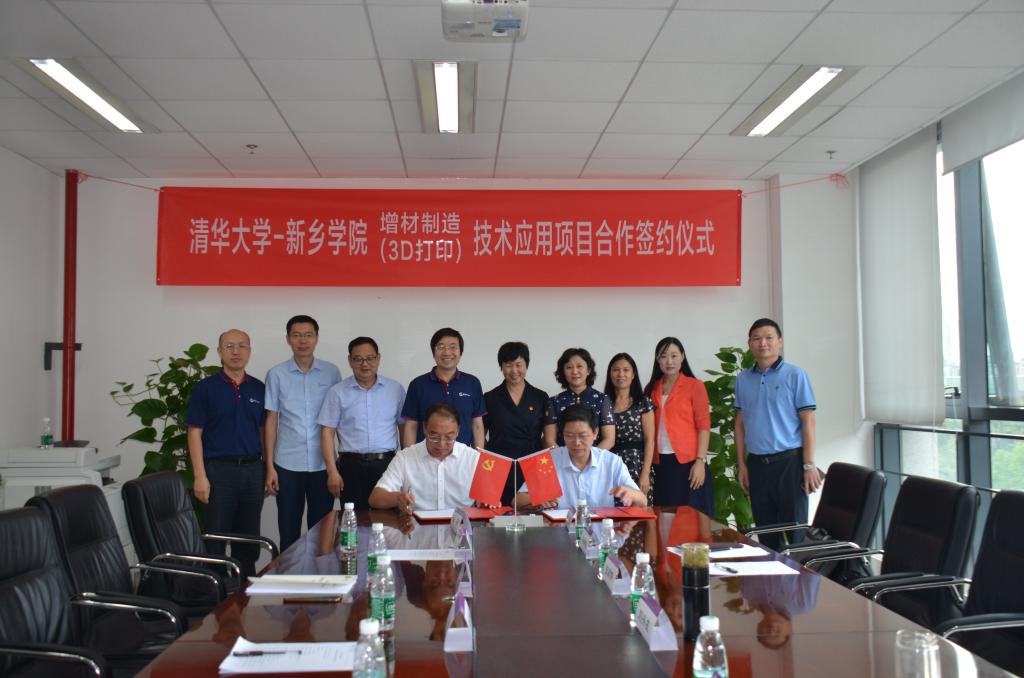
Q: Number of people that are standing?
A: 9